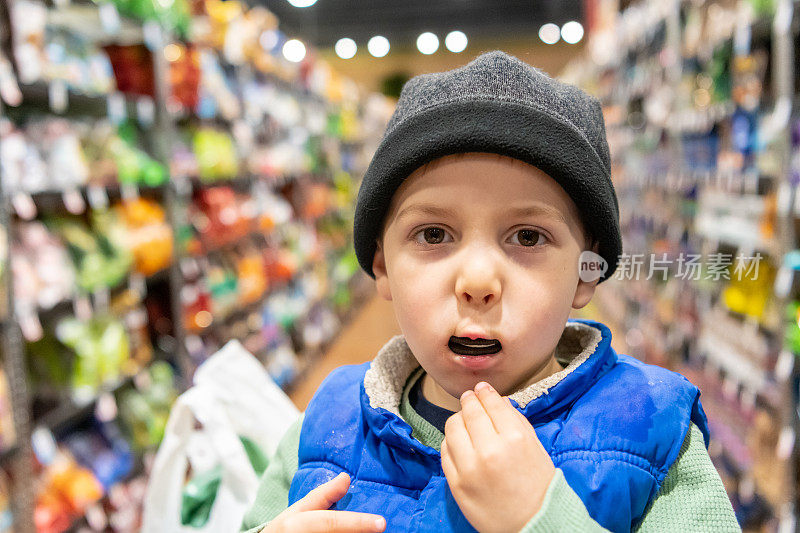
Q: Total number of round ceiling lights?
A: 8